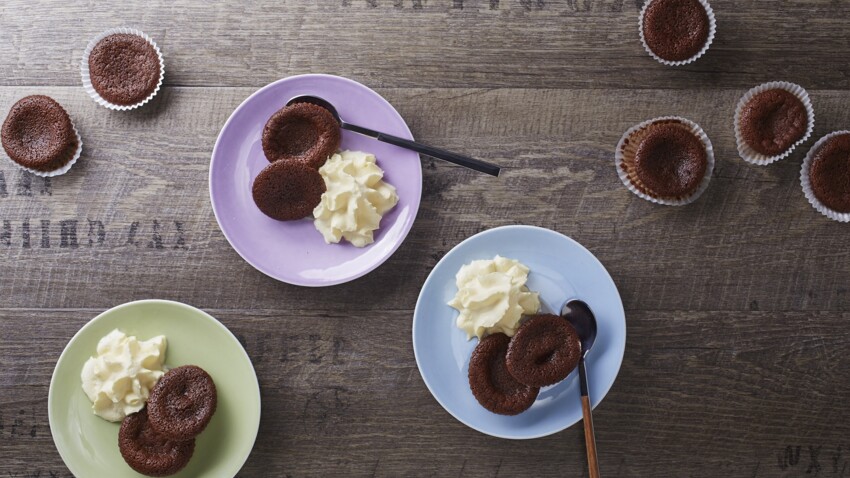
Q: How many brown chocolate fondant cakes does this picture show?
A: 12